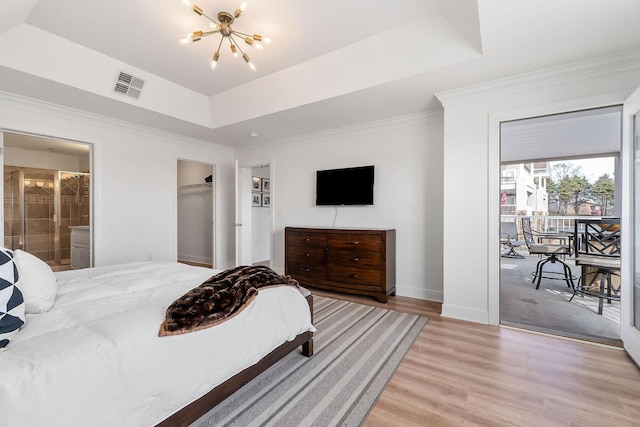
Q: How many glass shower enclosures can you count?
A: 1